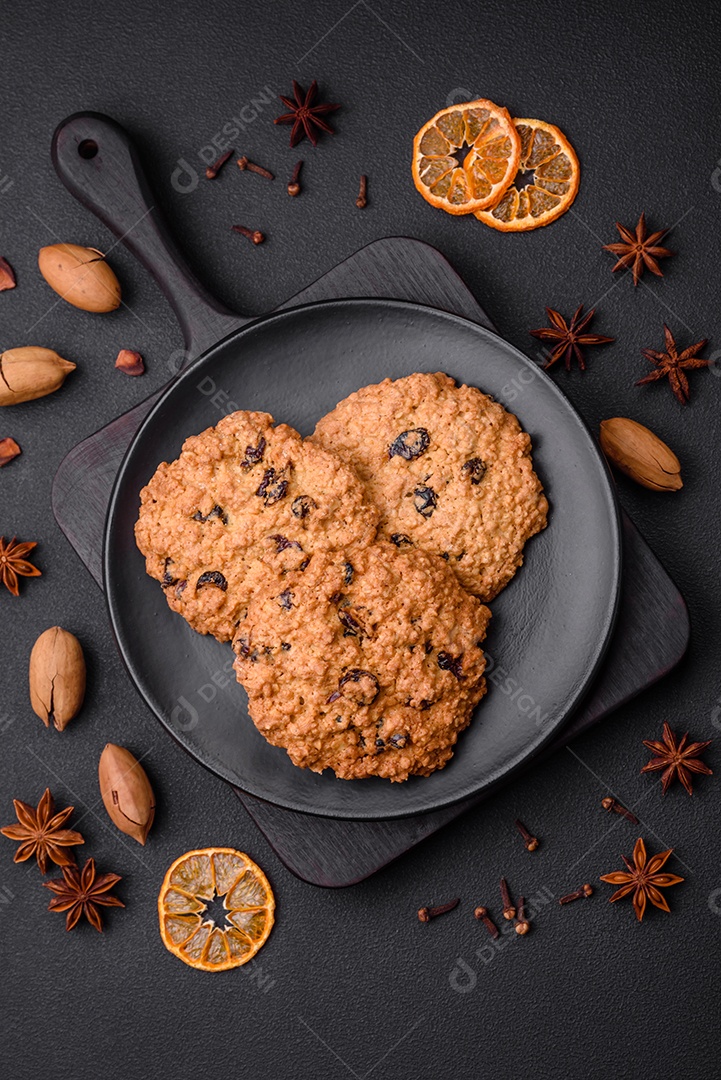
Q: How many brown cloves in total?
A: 12